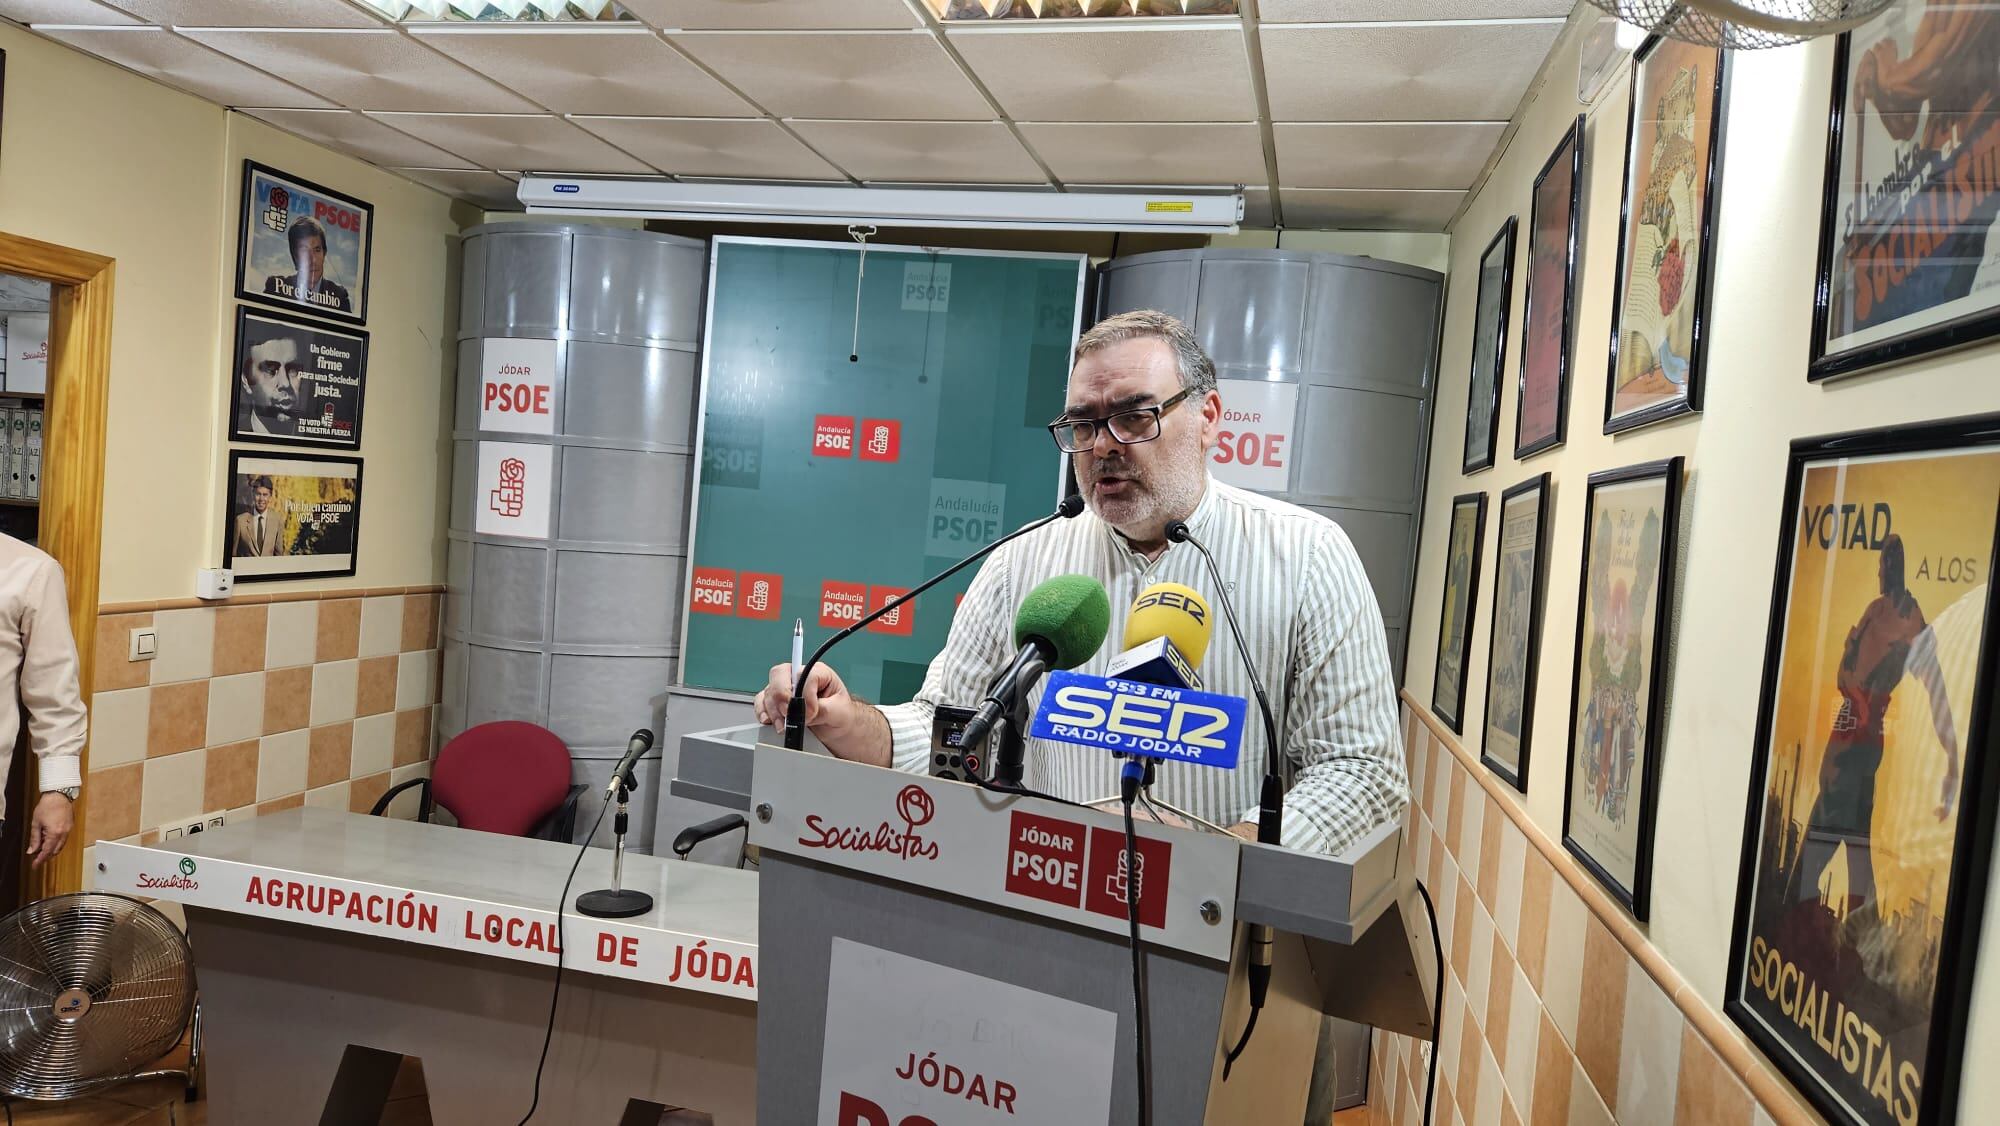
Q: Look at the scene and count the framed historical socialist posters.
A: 11